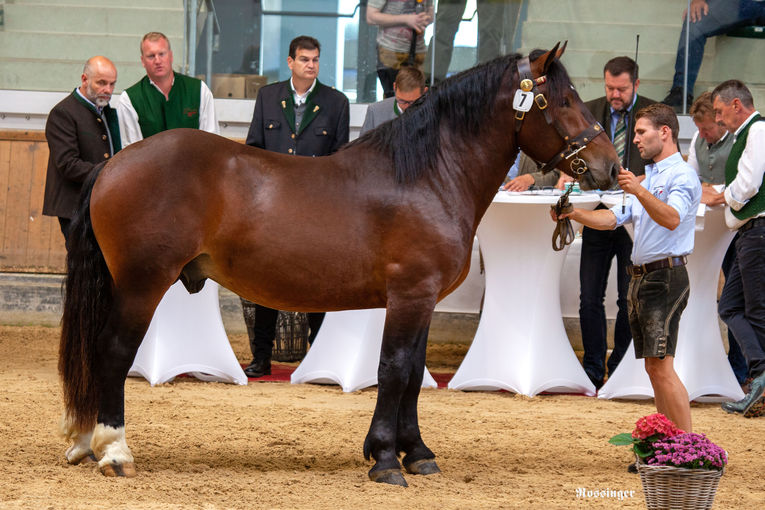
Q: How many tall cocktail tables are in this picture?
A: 4